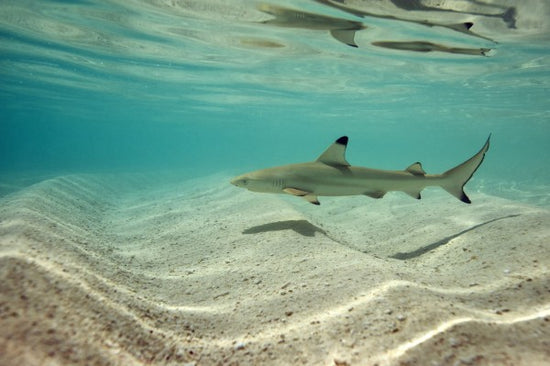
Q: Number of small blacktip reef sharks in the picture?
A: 1